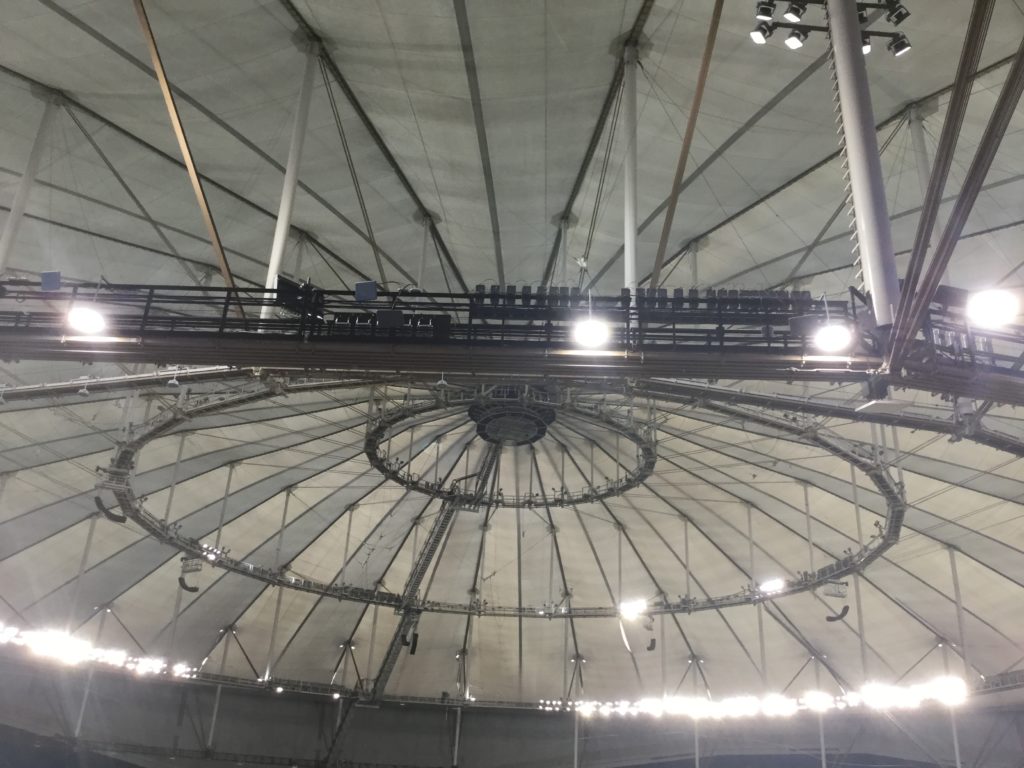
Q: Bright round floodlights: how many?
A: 4